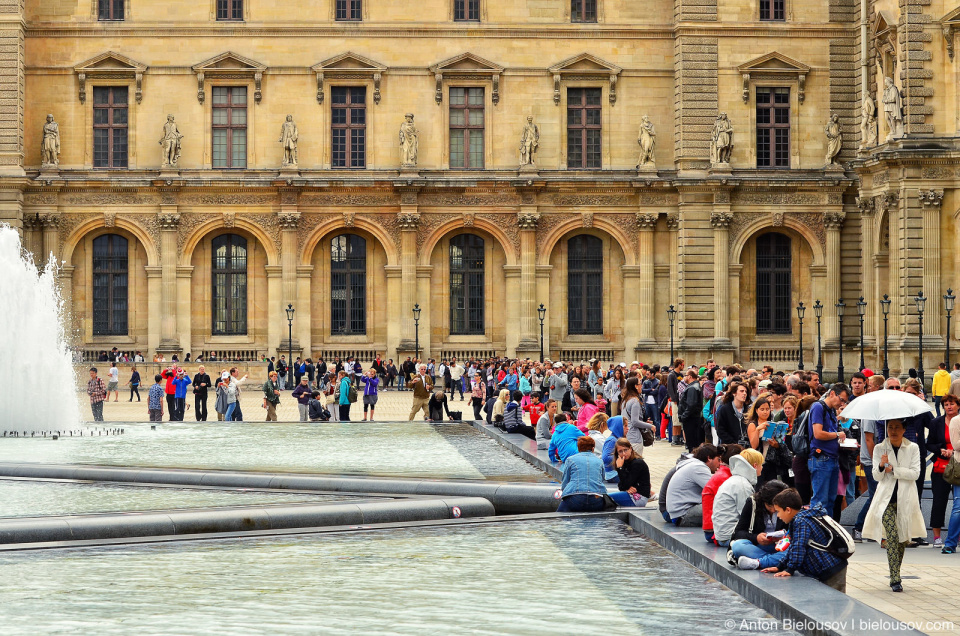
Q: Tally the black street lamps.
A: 11